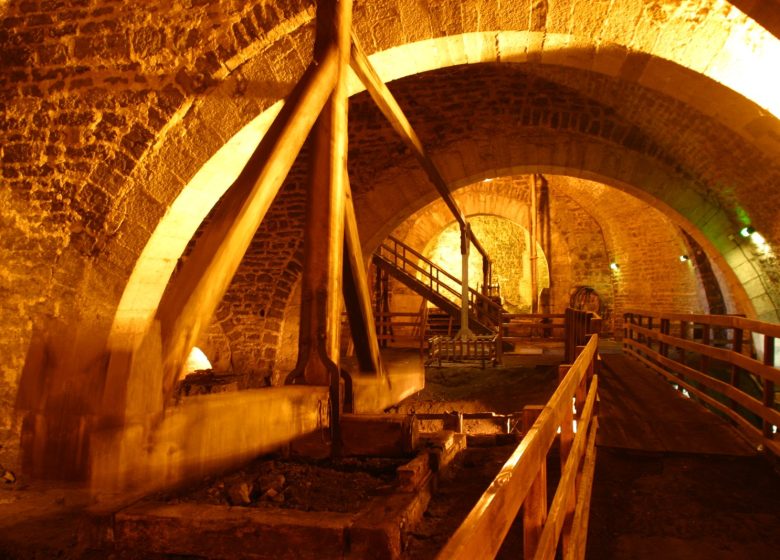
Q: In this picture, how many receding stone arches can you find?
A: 3